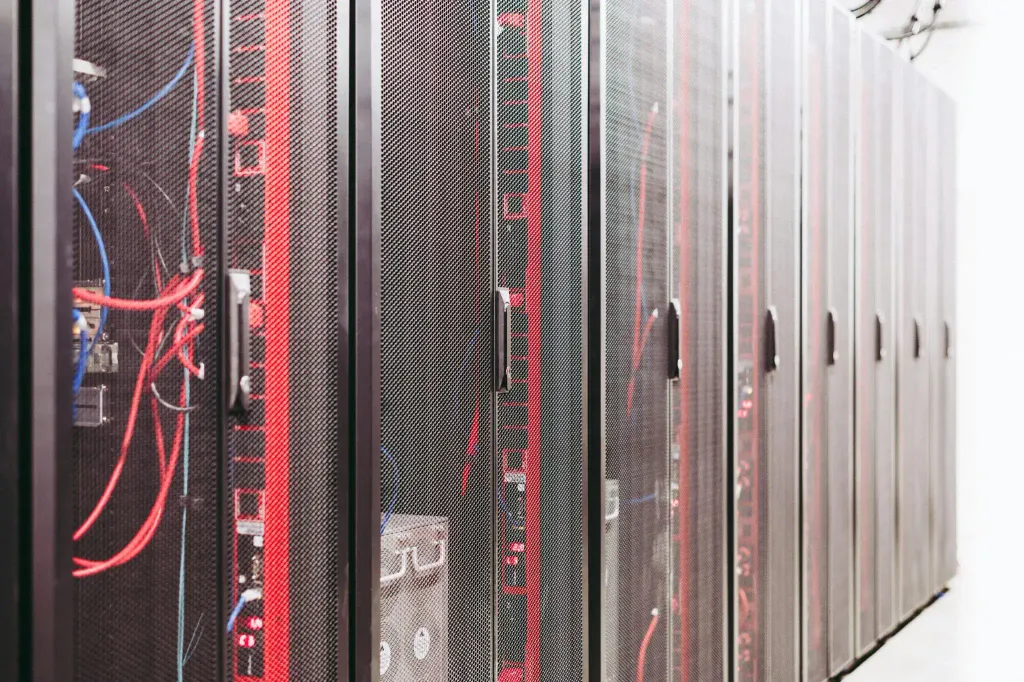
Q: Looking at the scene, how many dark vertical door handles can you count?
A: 8